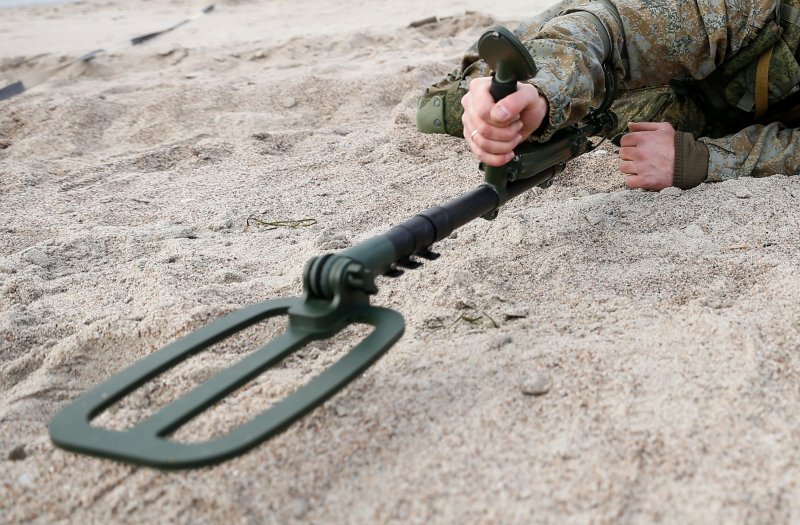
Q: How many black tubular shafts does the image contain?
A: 1